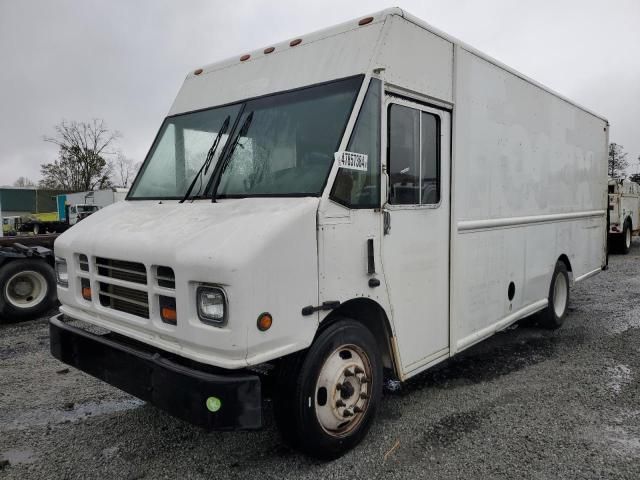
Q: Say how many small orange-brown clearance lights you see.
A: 5